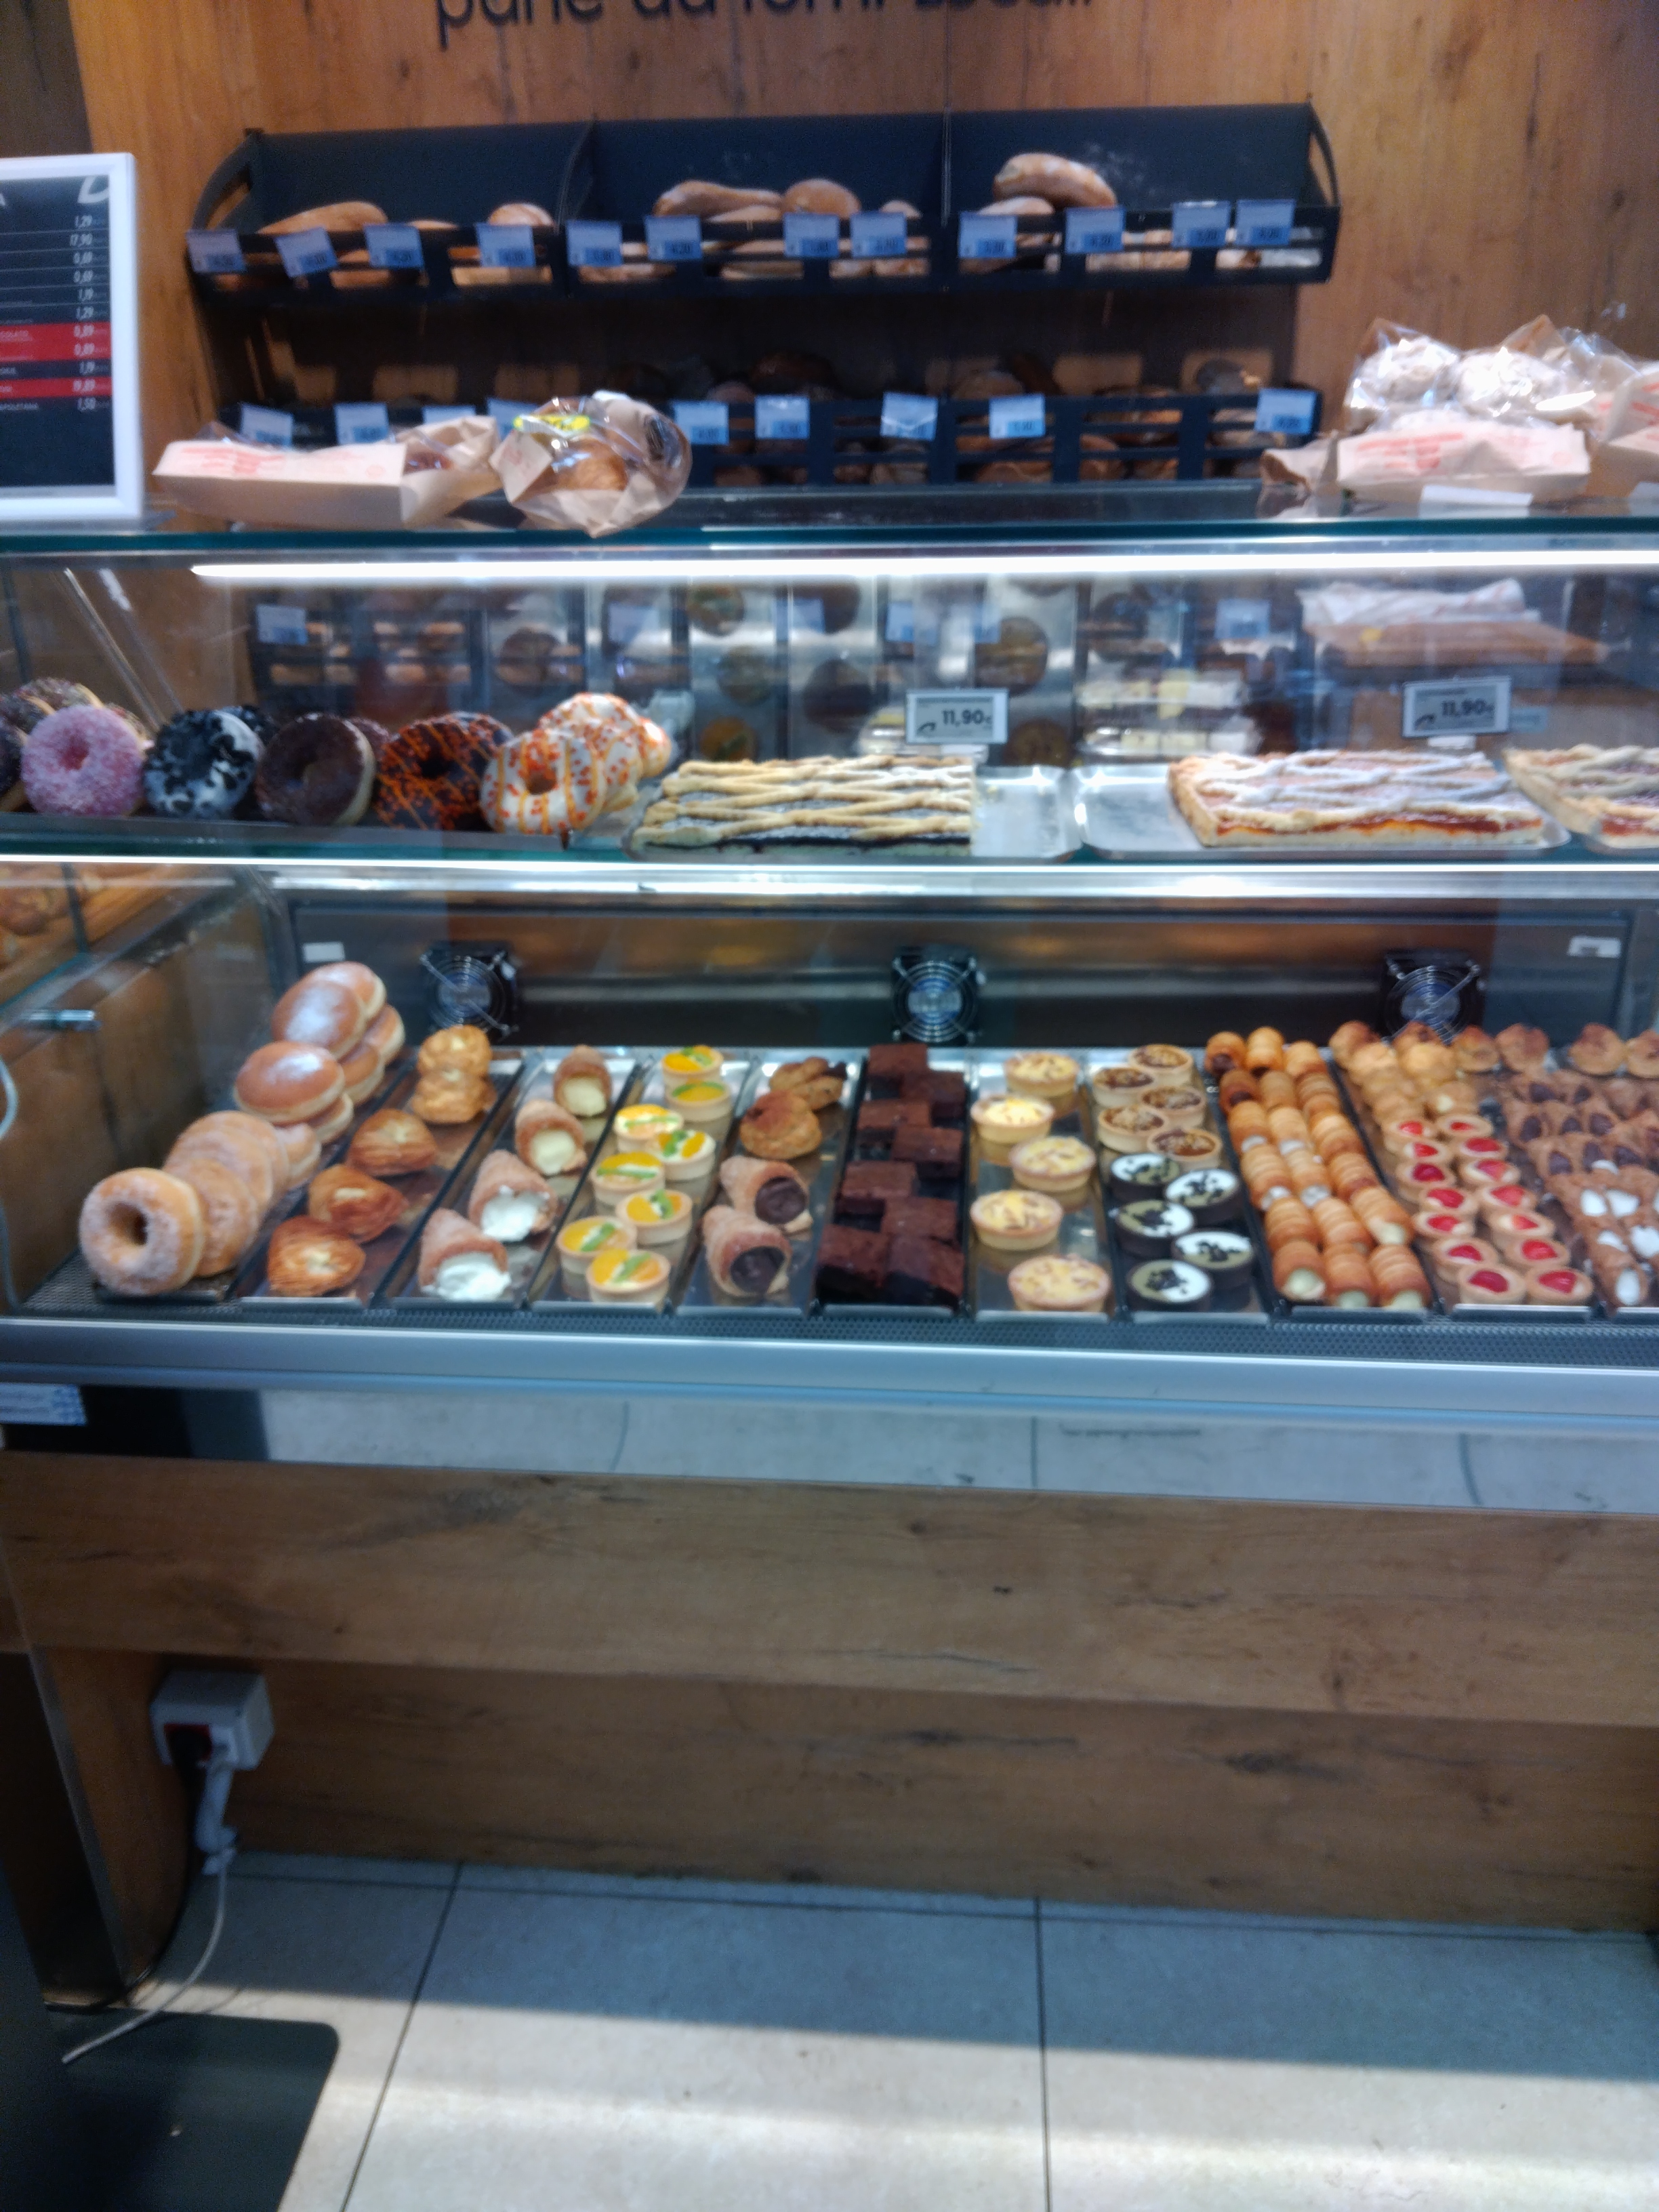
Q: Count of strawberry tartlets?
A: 14